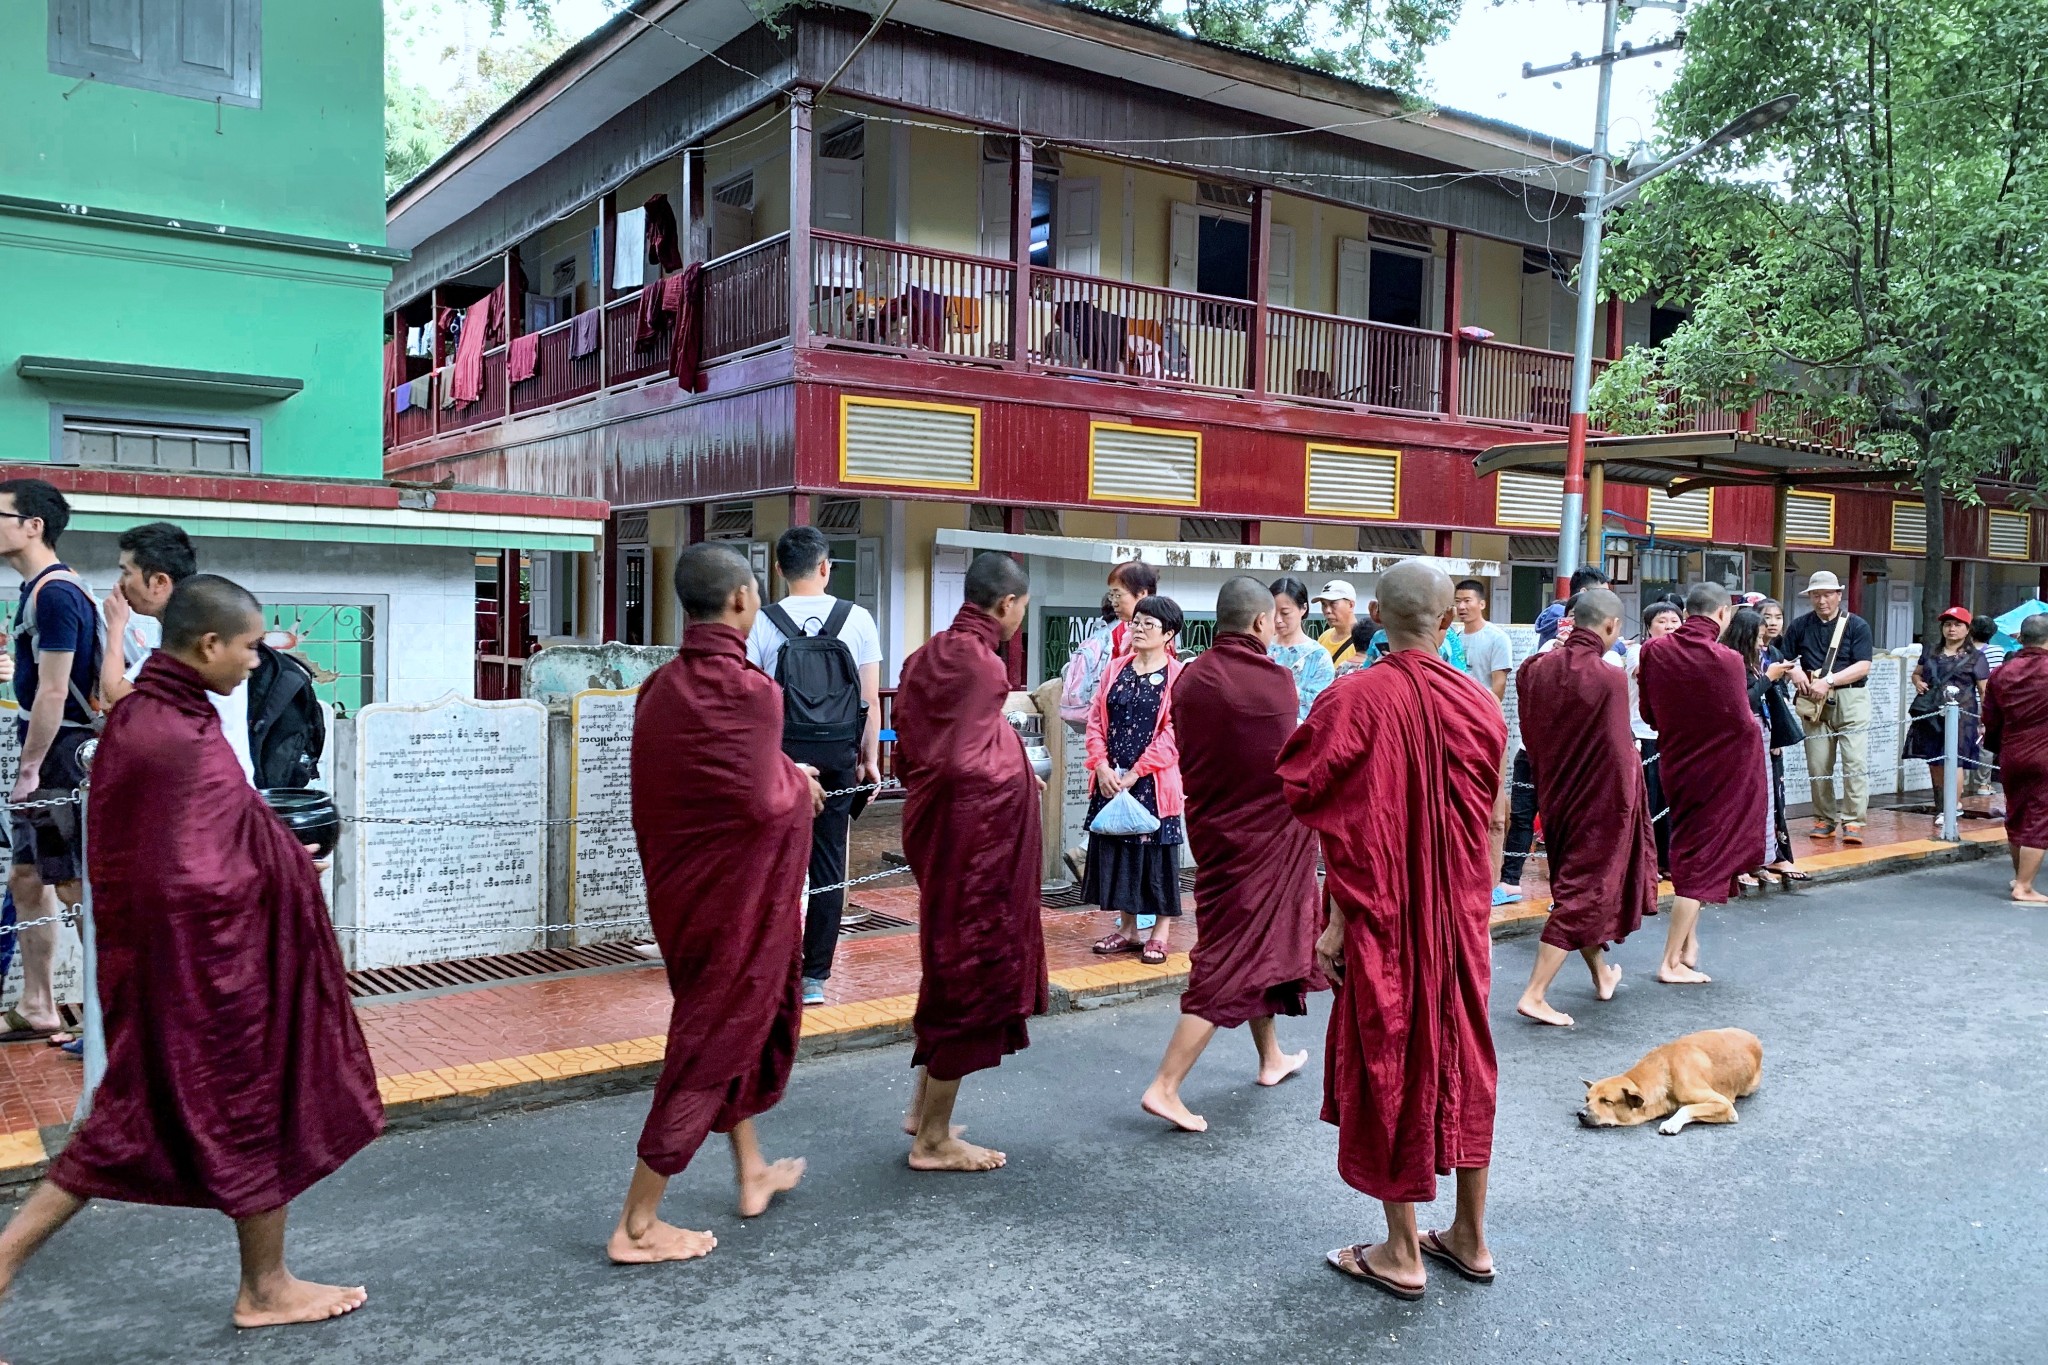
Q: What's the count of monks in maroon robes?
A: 8